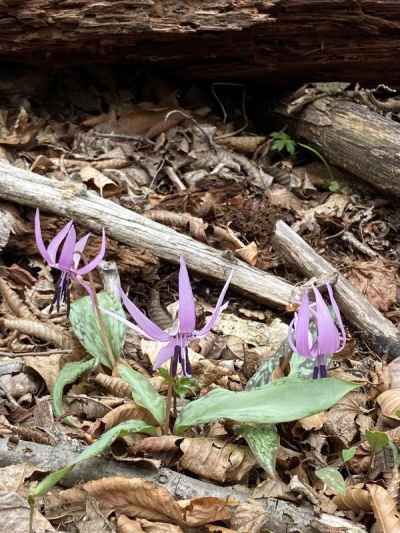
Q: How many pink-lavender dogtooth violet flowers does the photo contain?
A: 3